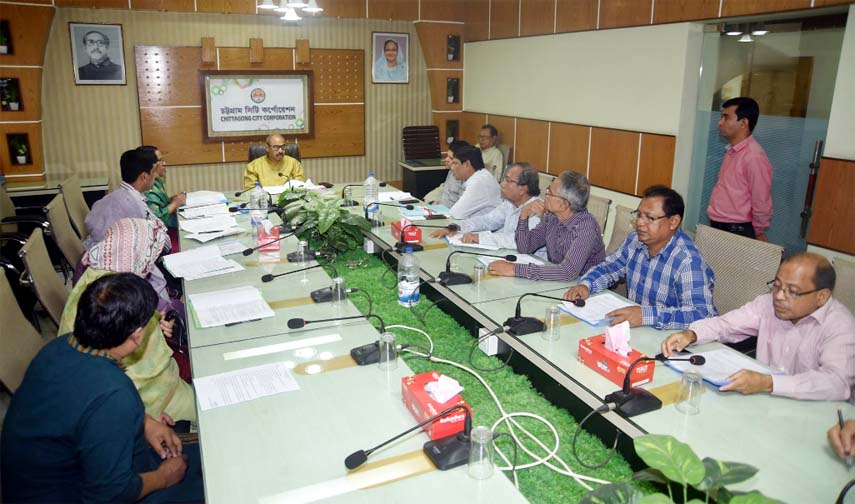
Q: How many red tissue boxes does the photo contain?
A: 4